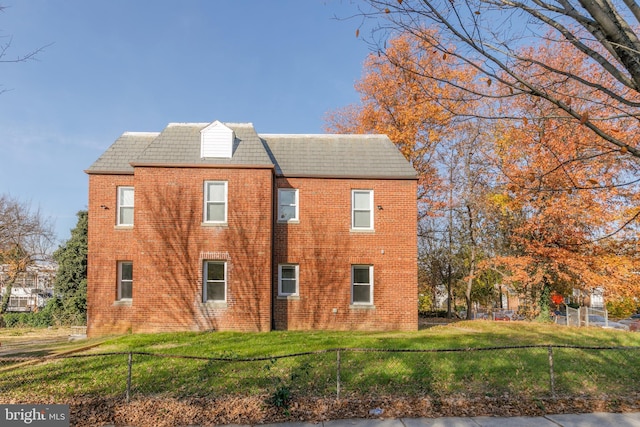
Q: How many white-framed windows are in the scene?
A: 8